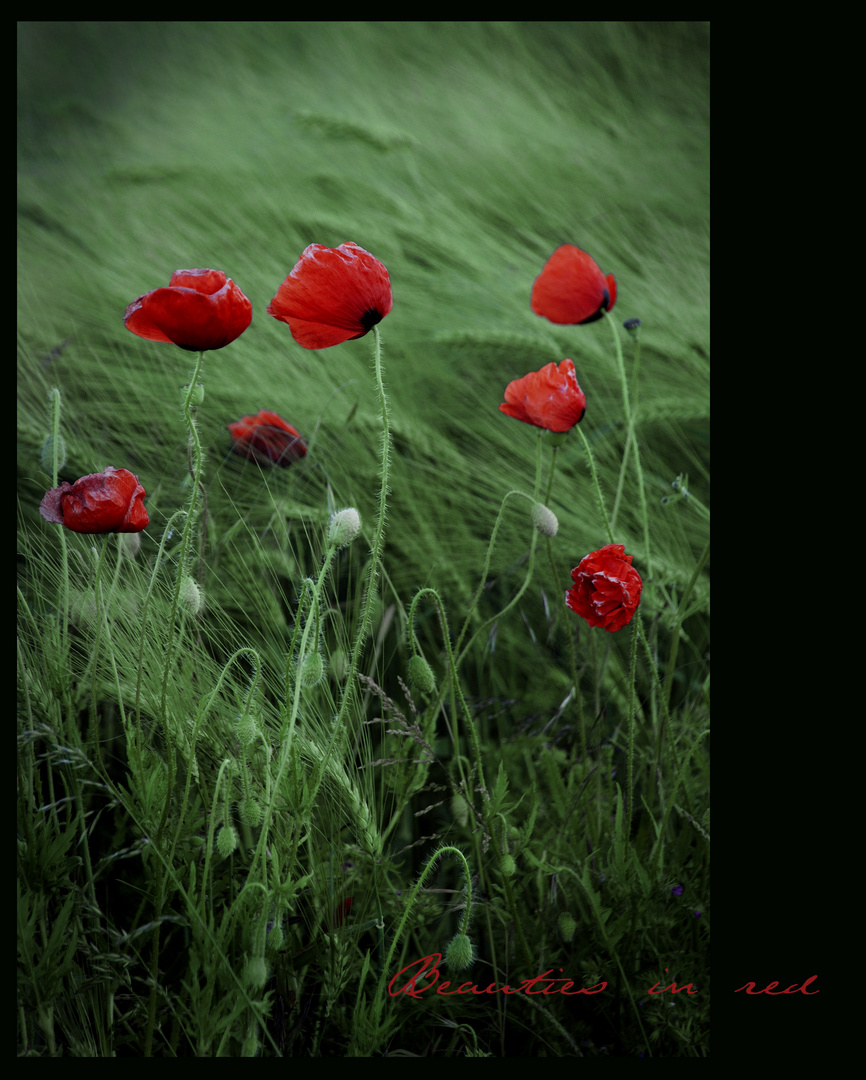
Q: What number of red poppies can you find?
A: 7